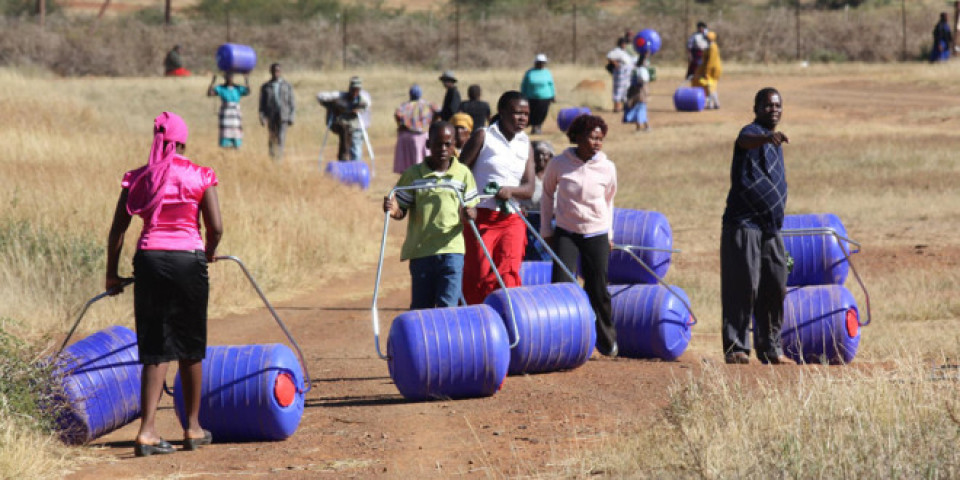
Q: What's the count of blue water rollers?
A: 14